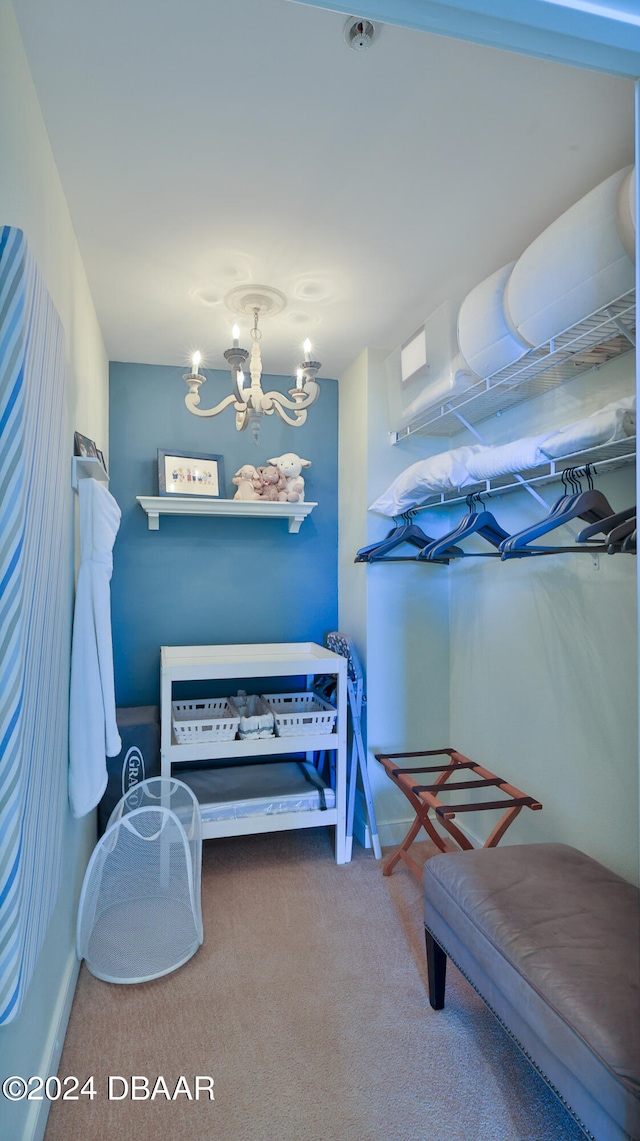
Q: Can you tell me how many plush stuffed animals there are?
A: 3